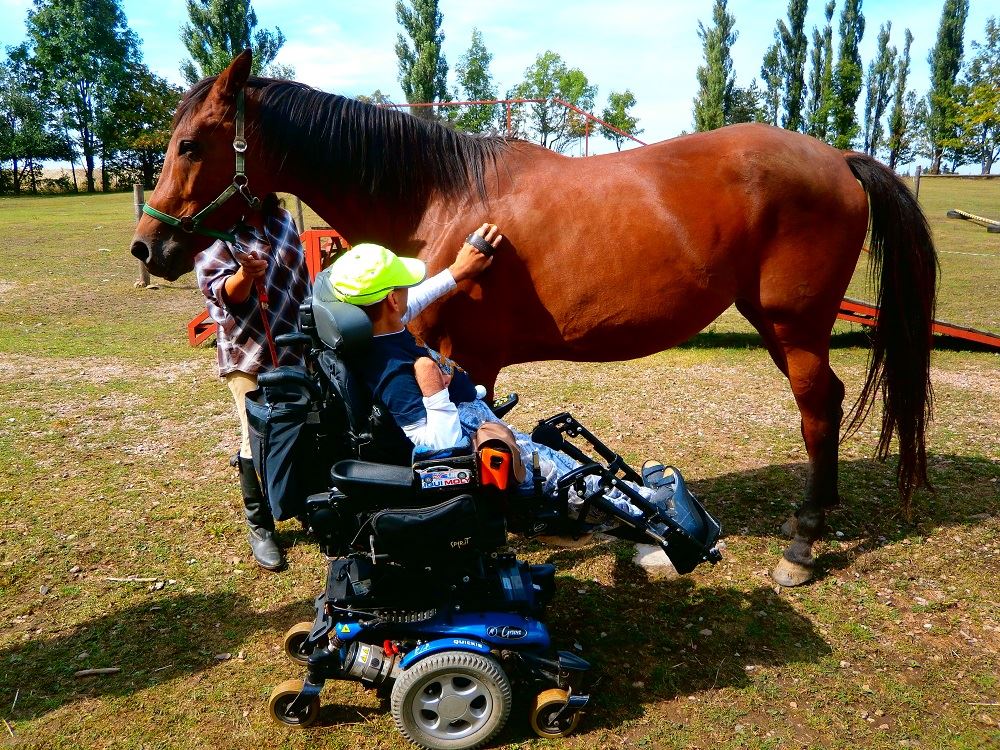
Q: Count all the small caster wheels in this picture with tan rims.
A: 3